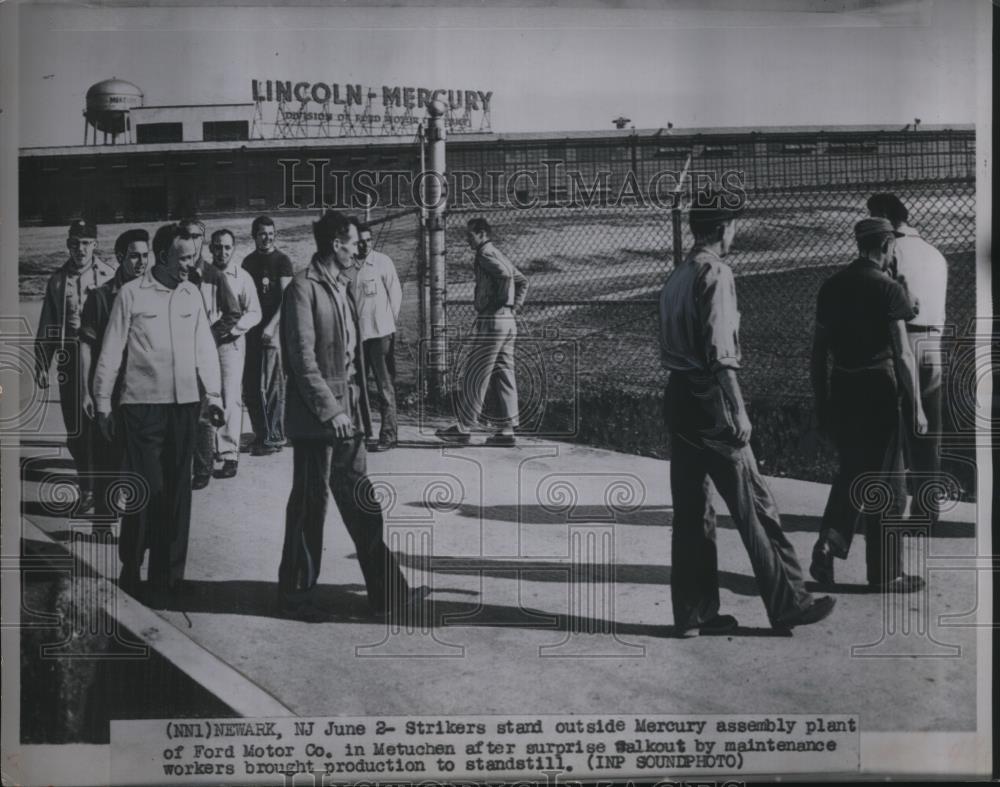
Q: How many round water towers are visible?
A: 1